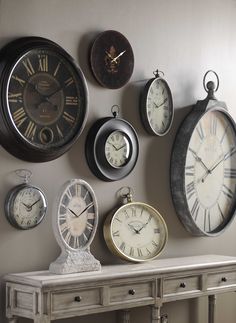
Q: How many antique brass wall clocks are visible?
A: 1